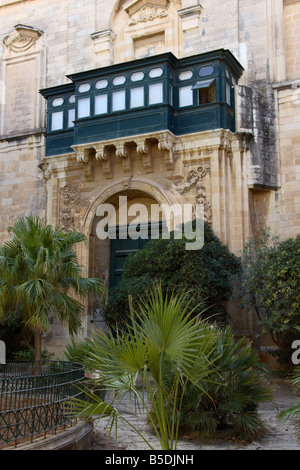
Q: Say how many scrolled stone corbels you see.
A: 5